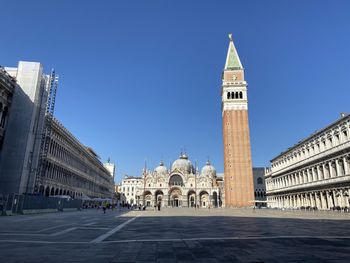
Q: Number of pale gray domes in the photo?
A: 3